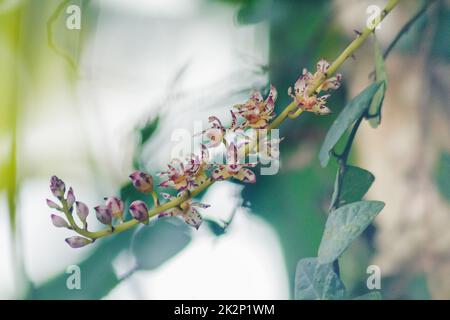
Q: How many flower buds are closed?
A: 10